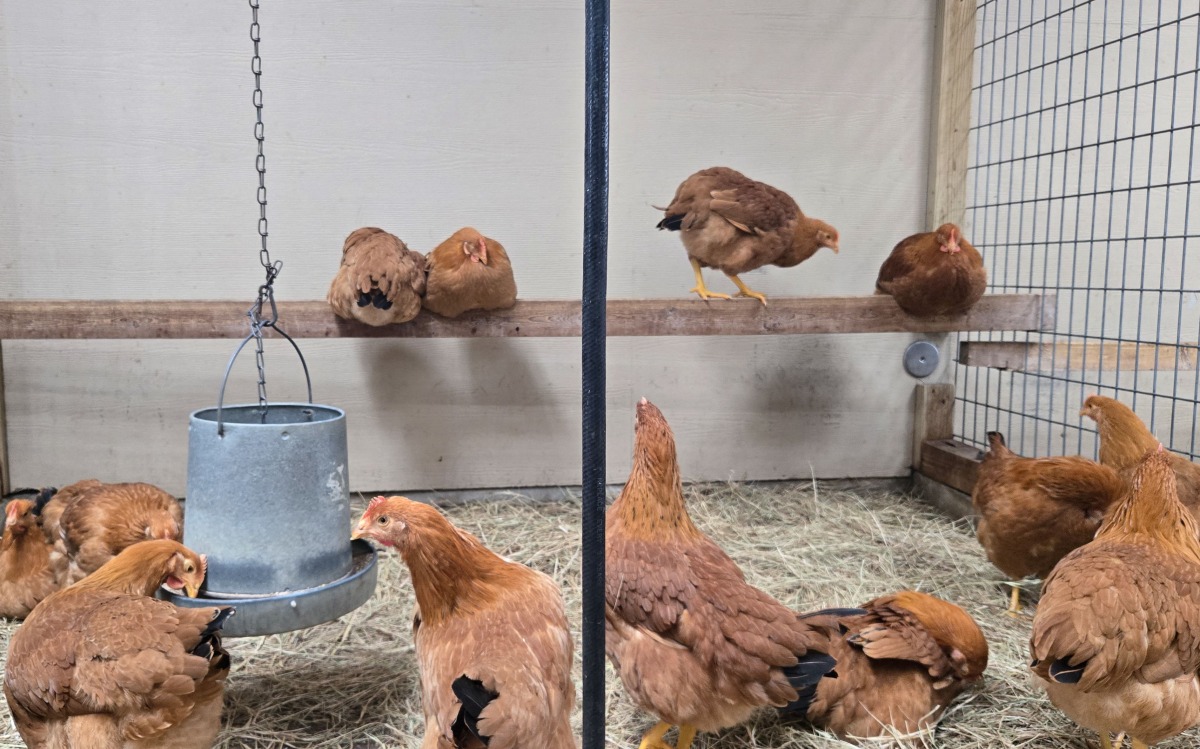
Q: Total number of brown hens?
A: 13